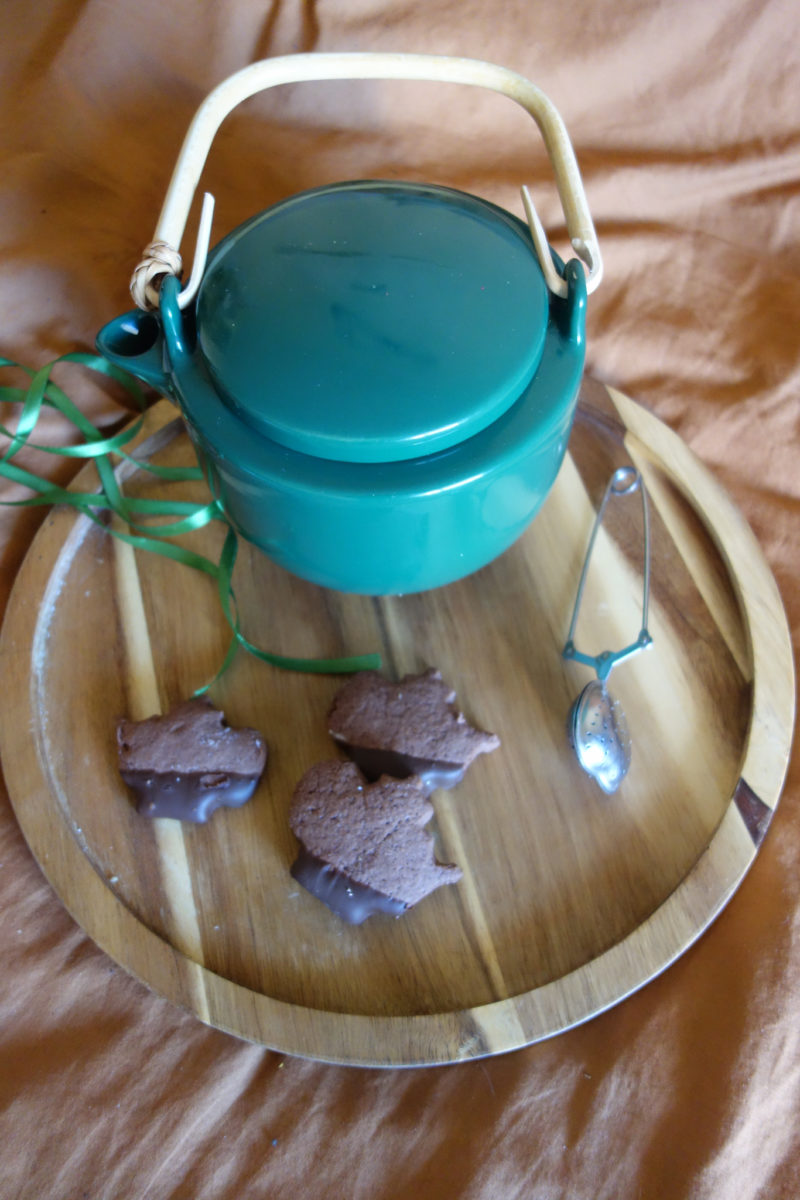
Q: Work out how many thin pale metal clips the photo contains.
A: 2